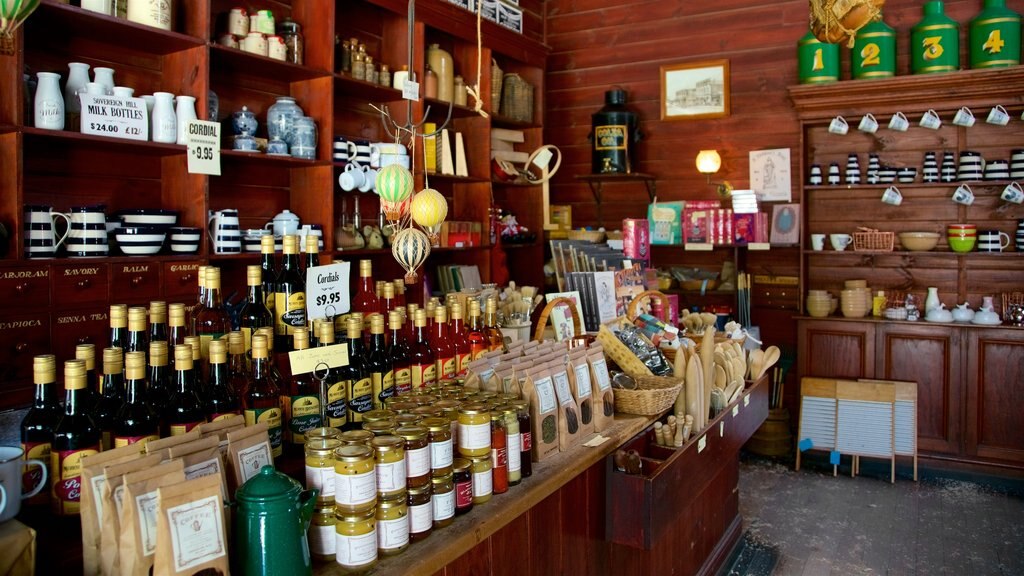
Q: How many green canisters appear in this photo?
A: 4